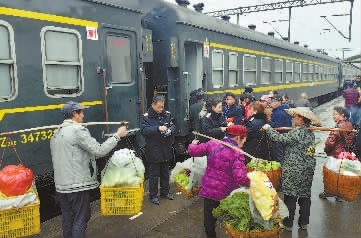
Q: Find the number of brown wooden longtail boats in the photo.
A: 0